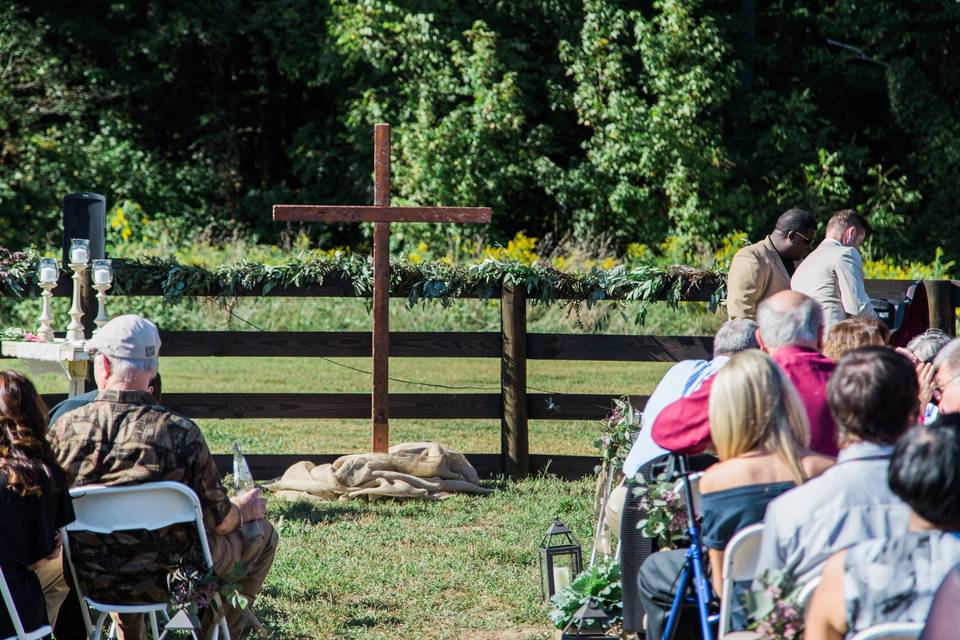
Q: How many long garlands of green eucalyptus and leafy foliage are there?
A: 1